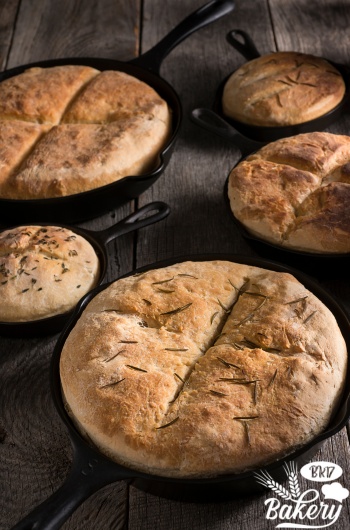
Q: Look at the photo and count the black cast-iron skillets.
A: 5